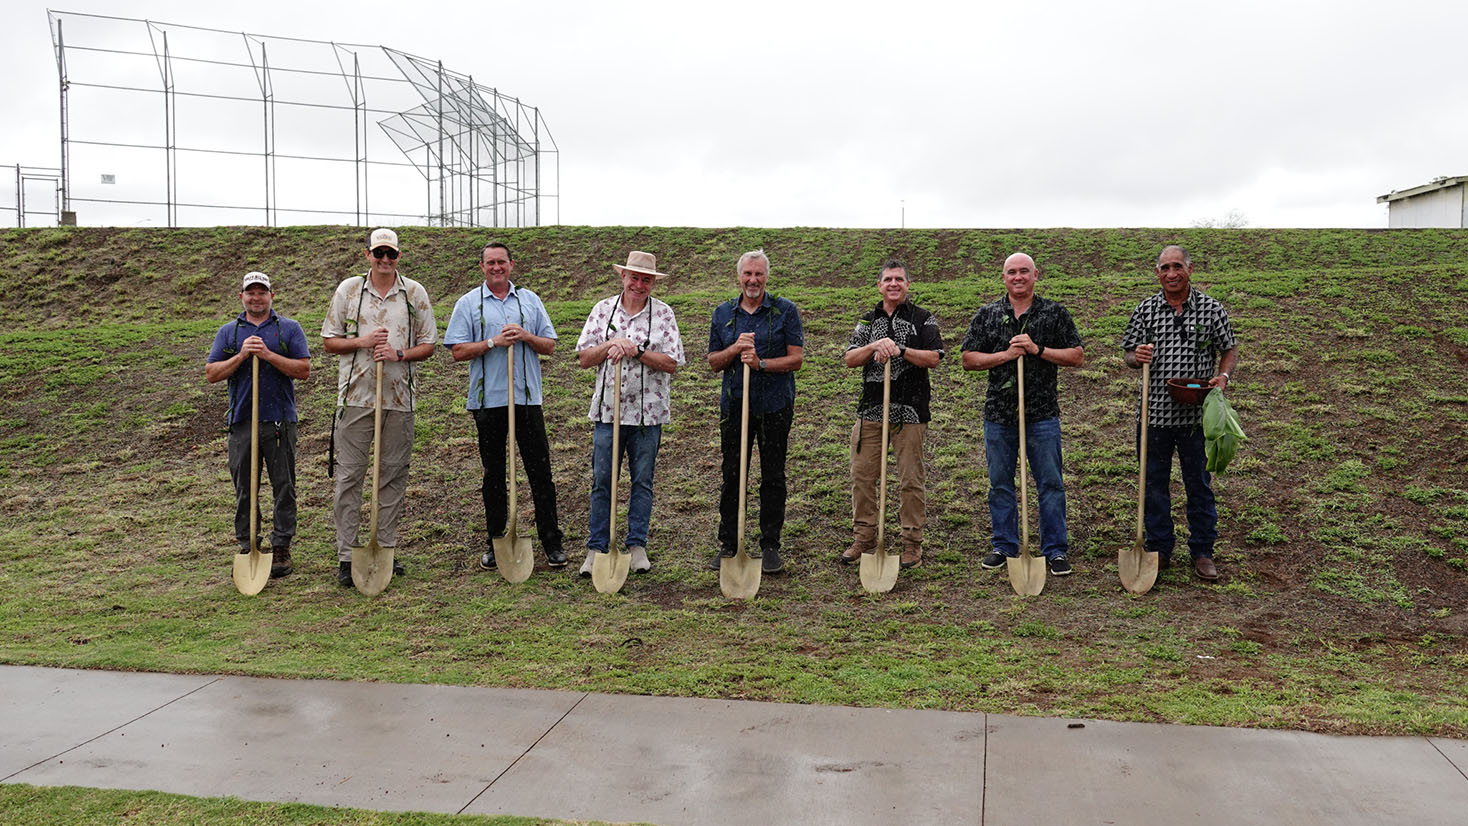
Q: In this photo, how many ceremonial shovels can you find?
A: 8